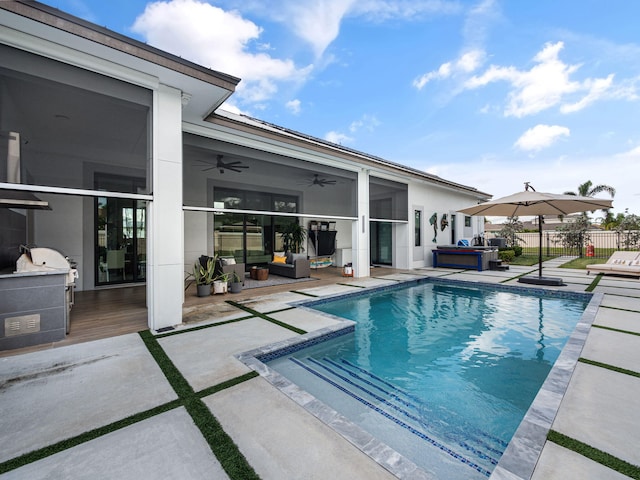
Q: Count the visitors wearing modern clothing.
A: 0